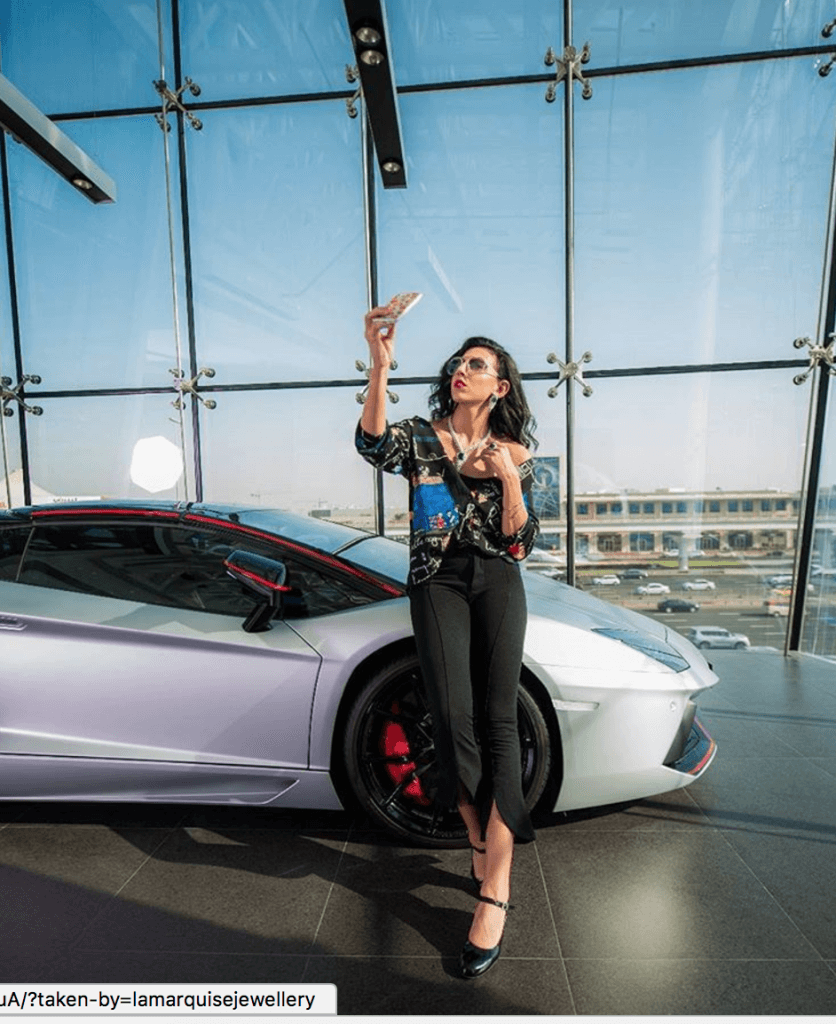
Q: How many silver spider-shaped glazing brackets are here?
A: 9